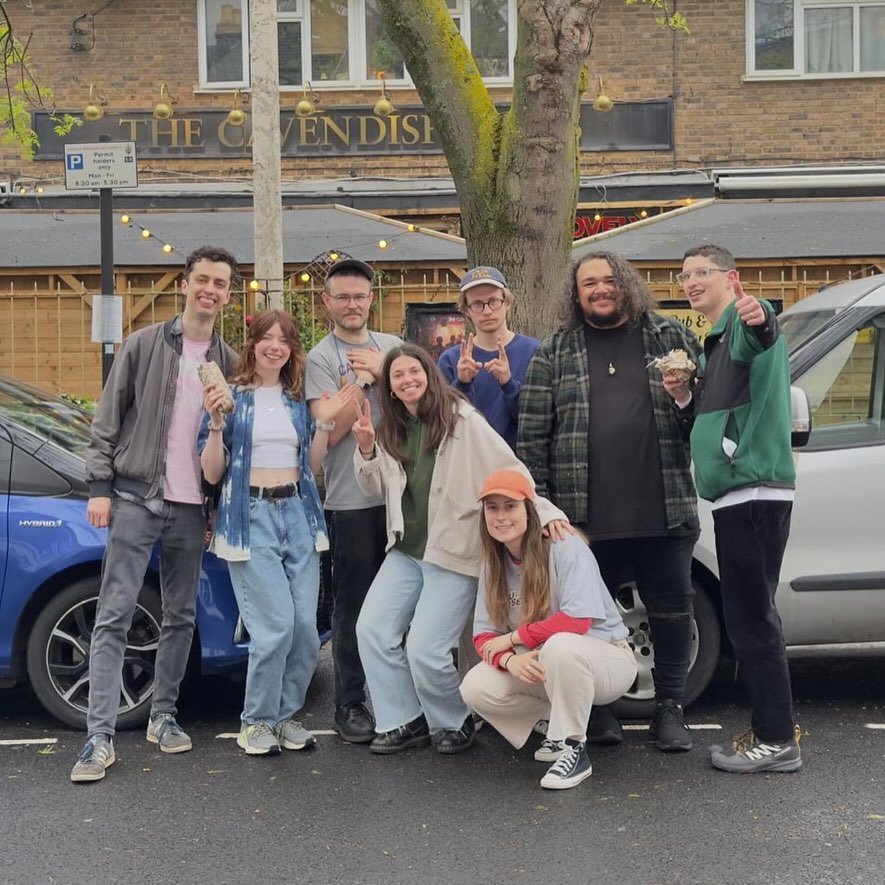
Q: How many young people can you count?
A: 8